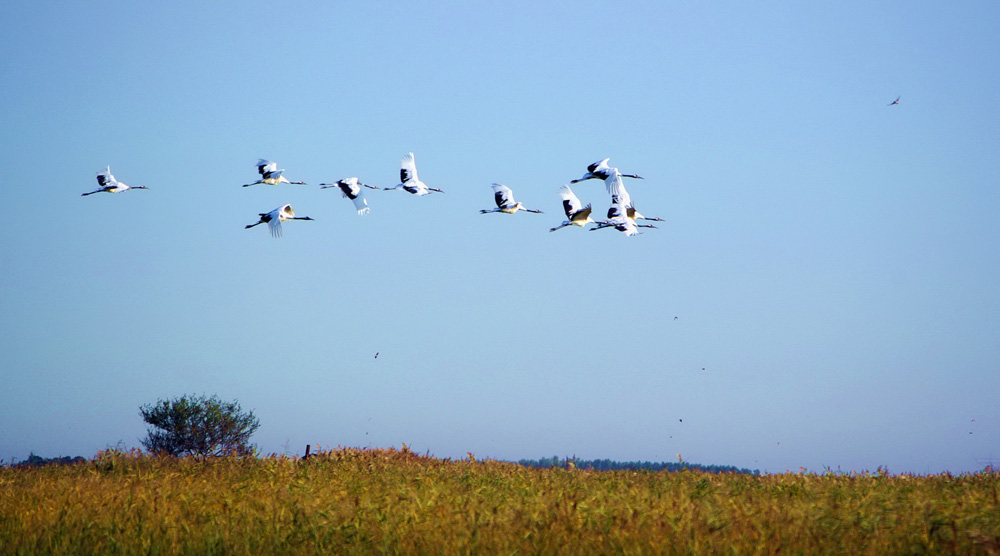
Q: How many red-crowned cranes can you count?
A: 10